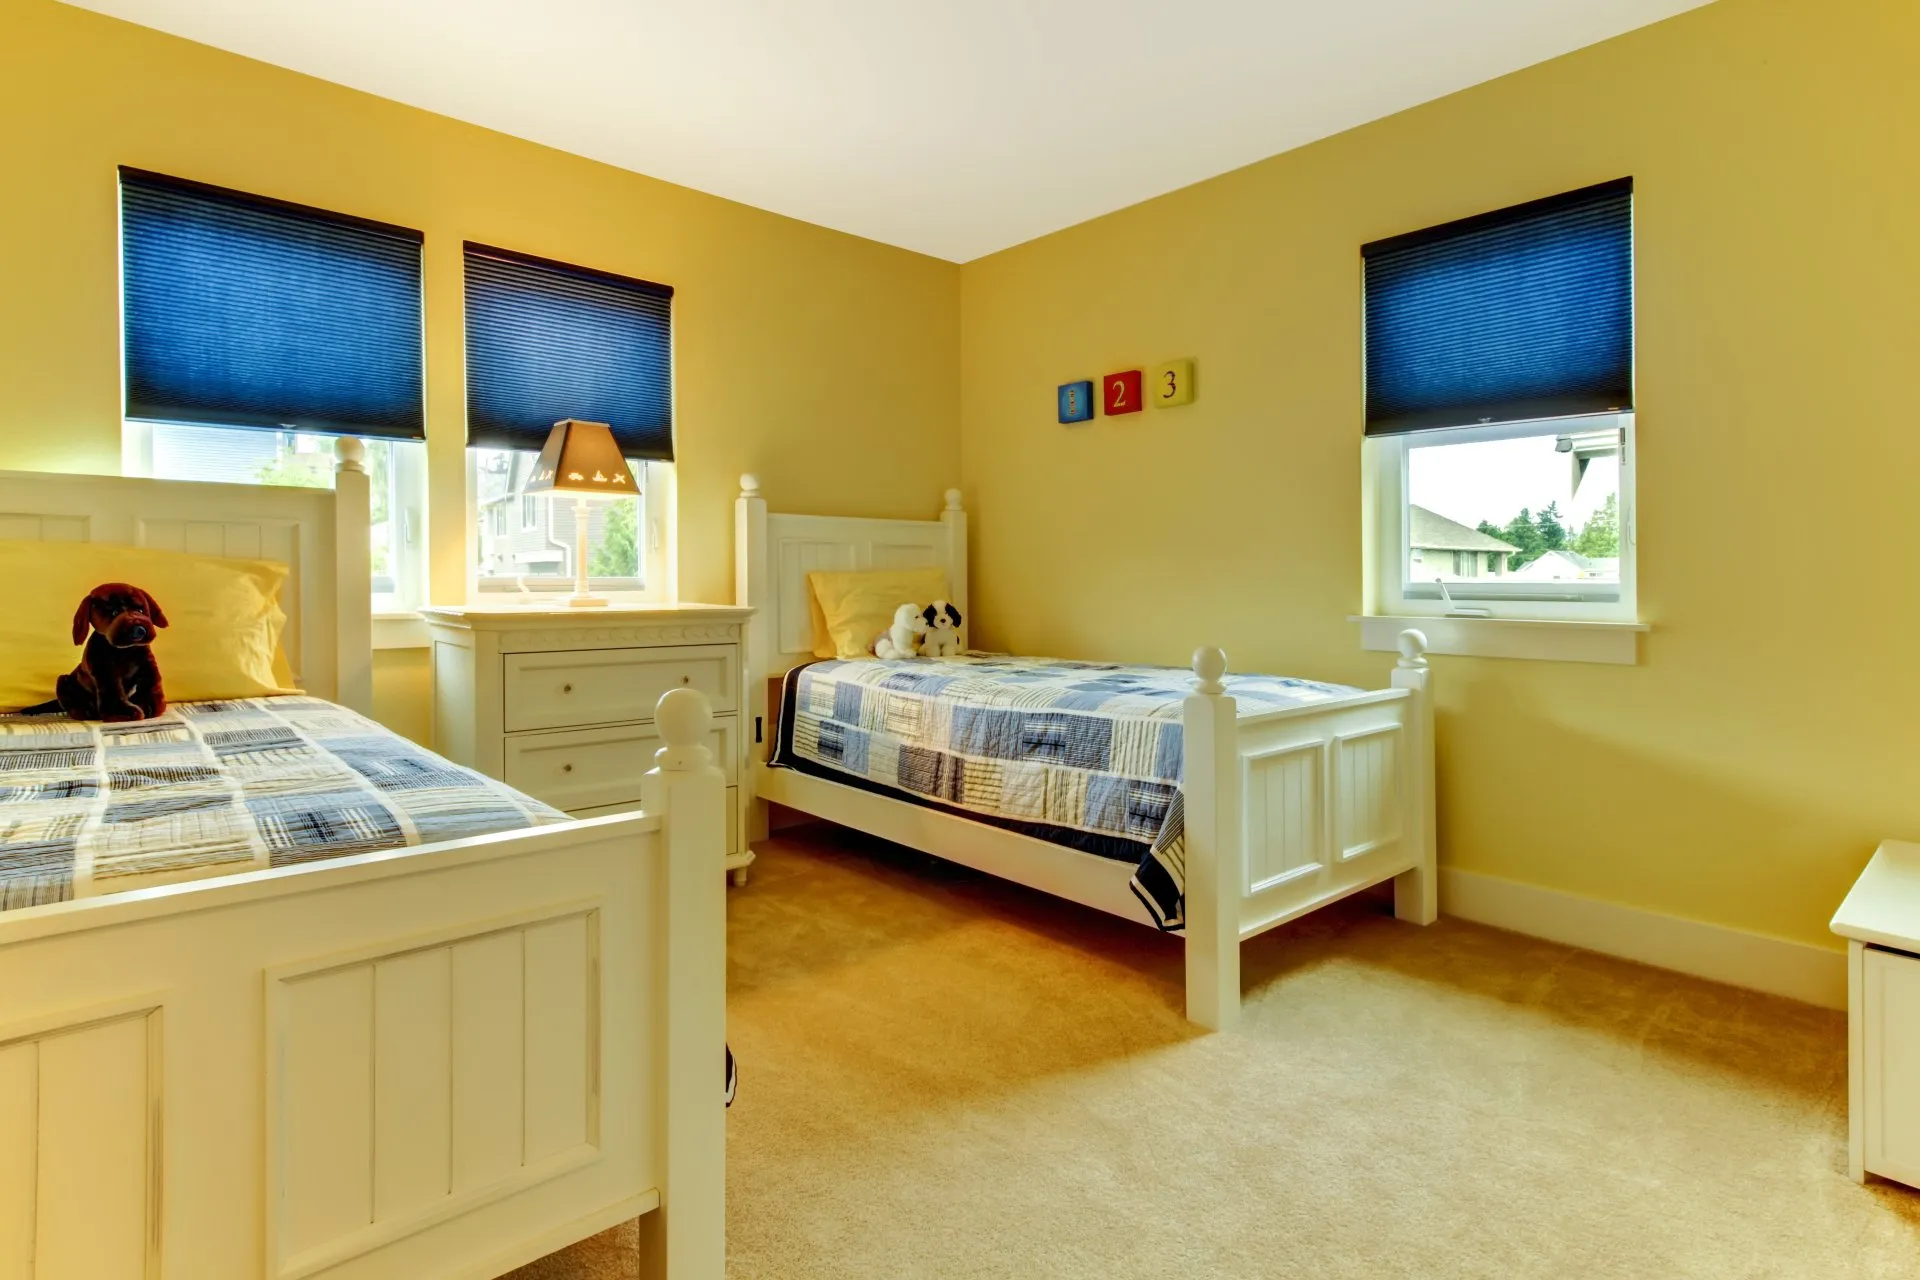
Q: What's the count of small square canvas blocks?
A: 3